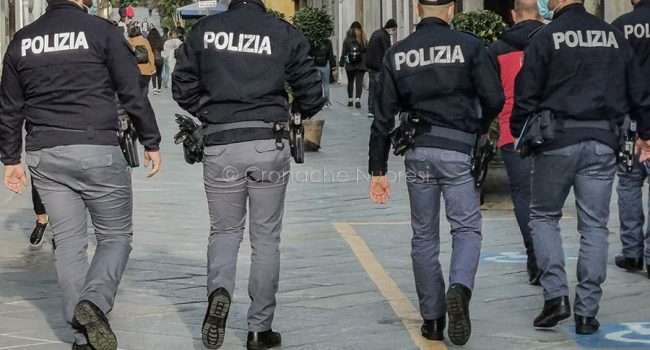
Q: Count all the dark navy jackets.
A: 5